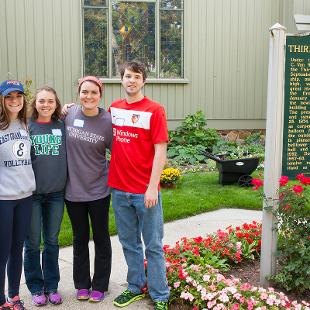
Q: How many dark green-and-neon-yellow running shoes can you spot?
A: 2